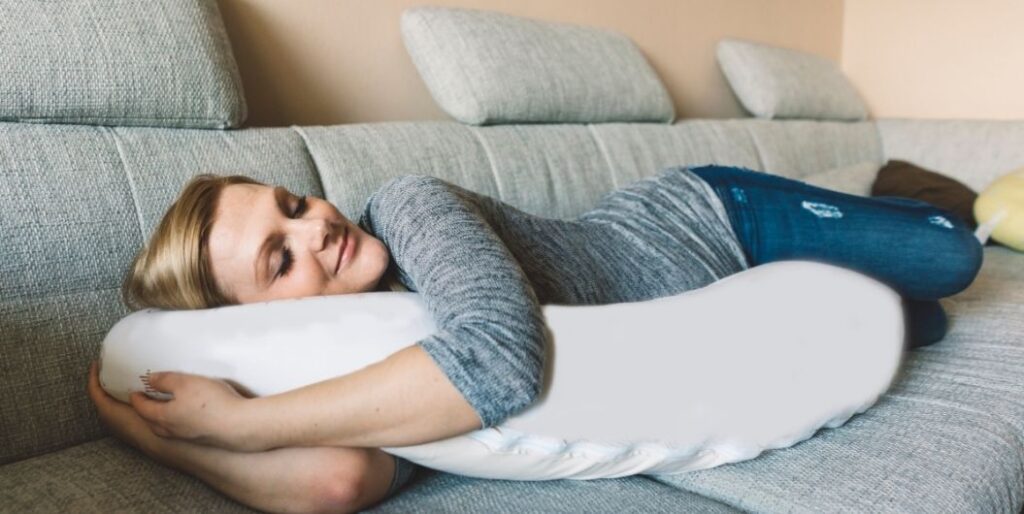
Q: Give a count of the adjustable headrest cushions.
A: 3